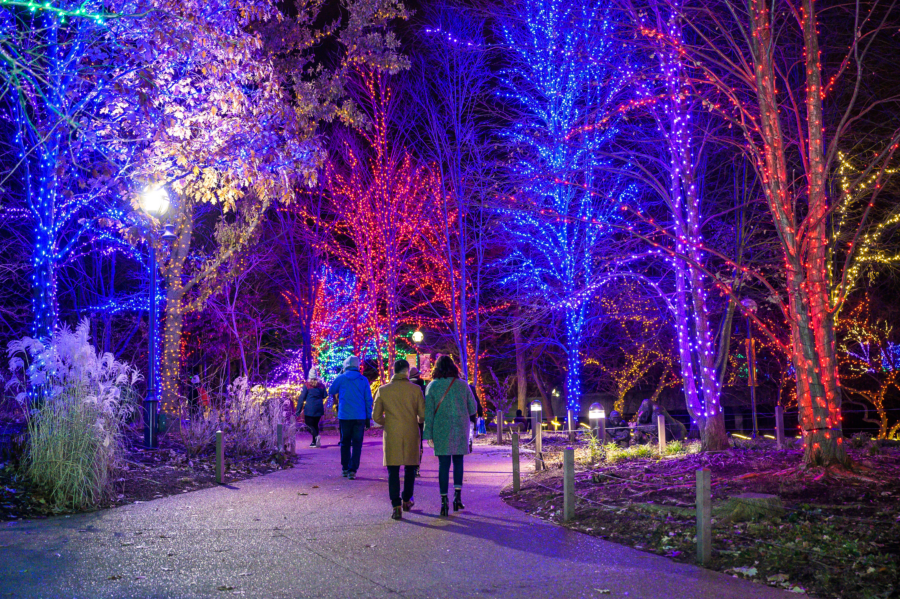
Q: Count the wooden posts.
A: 10